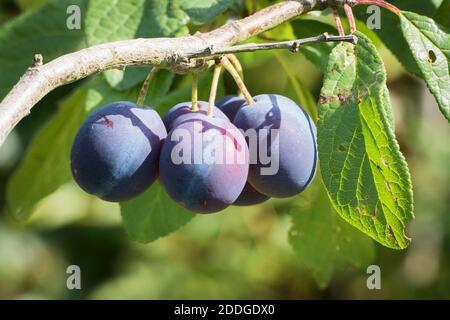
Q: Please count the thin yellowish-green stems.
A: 5